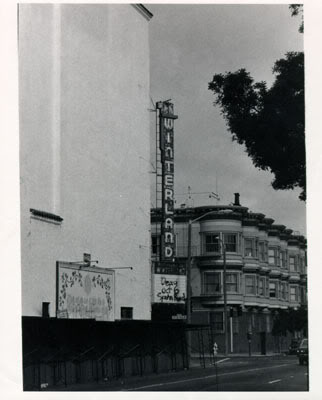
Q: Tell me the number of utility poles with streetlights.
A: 2